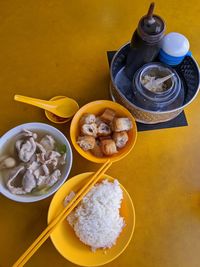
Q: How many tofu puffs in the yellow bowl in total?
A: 8